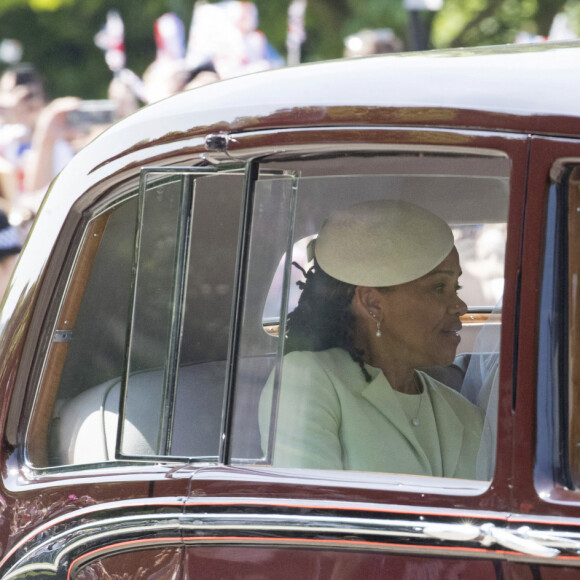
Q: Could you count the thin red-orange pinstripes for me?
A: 2